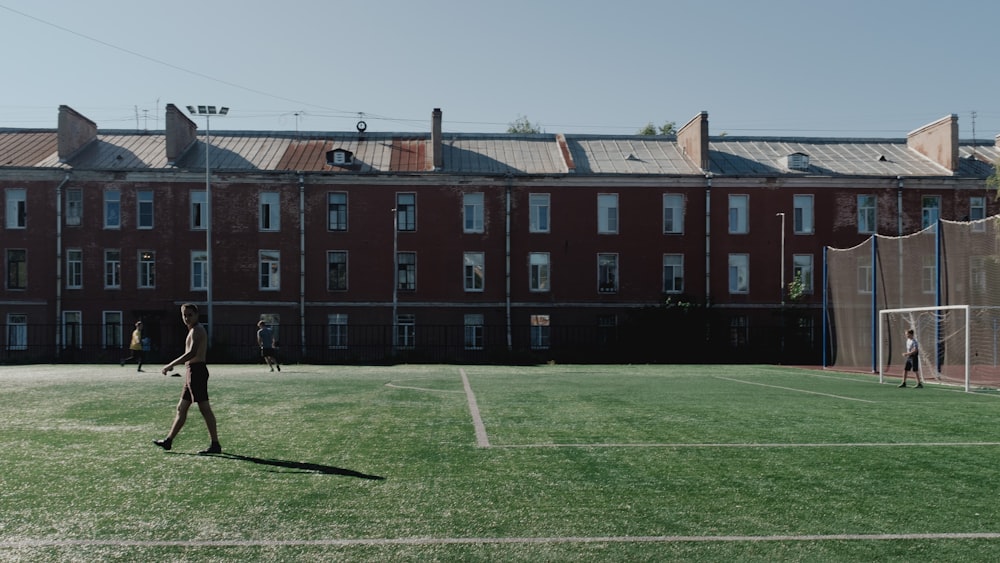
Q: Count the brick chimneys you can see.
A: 5